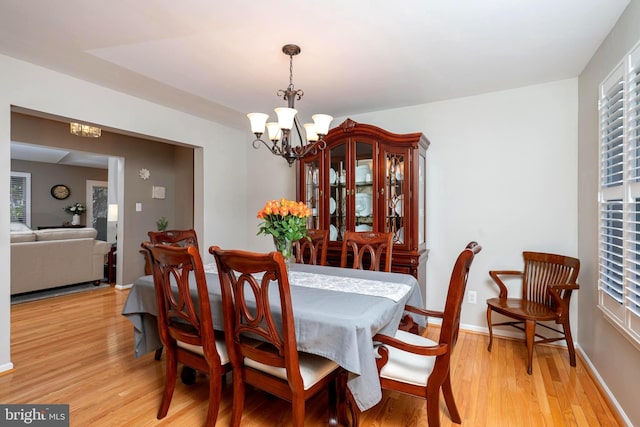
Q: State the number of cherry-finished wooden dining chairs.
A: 6